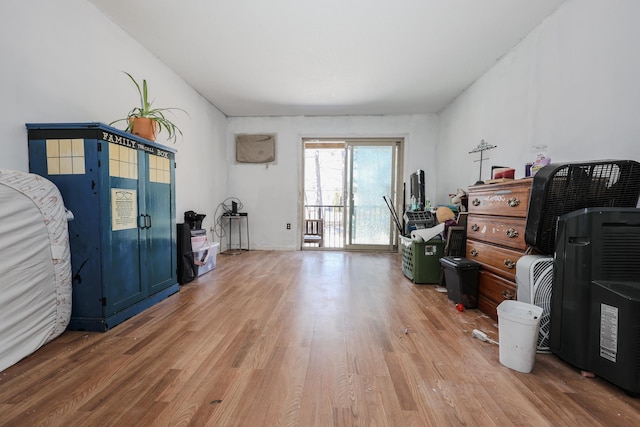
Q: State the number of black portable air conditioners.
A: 1